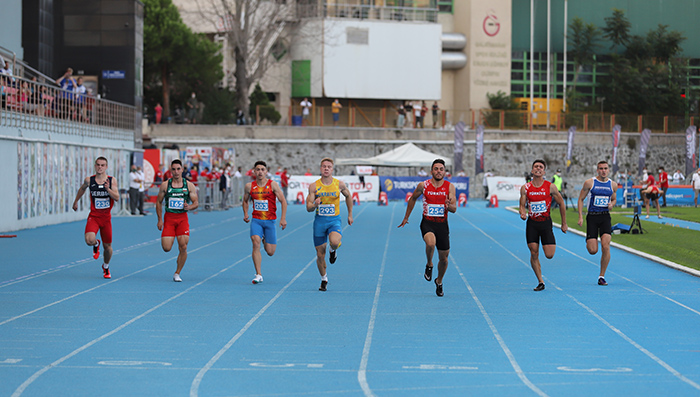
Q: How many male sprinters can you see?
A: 7